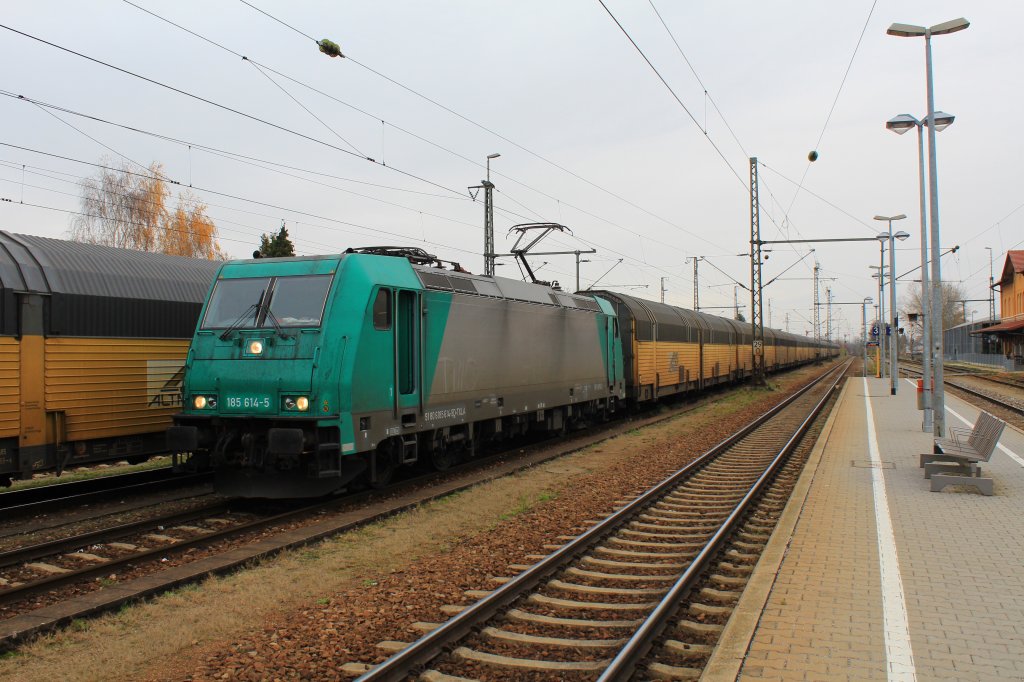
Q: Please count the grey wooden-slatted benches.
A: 1